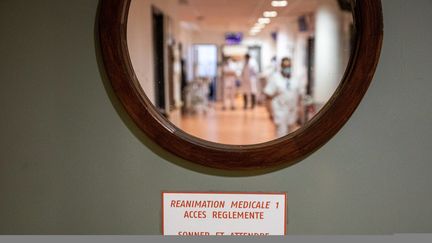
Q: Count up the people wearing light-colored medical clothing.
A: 3